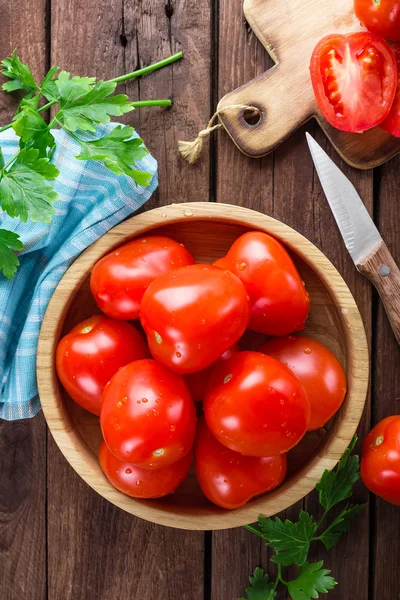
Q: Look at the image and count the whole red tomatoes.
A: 12